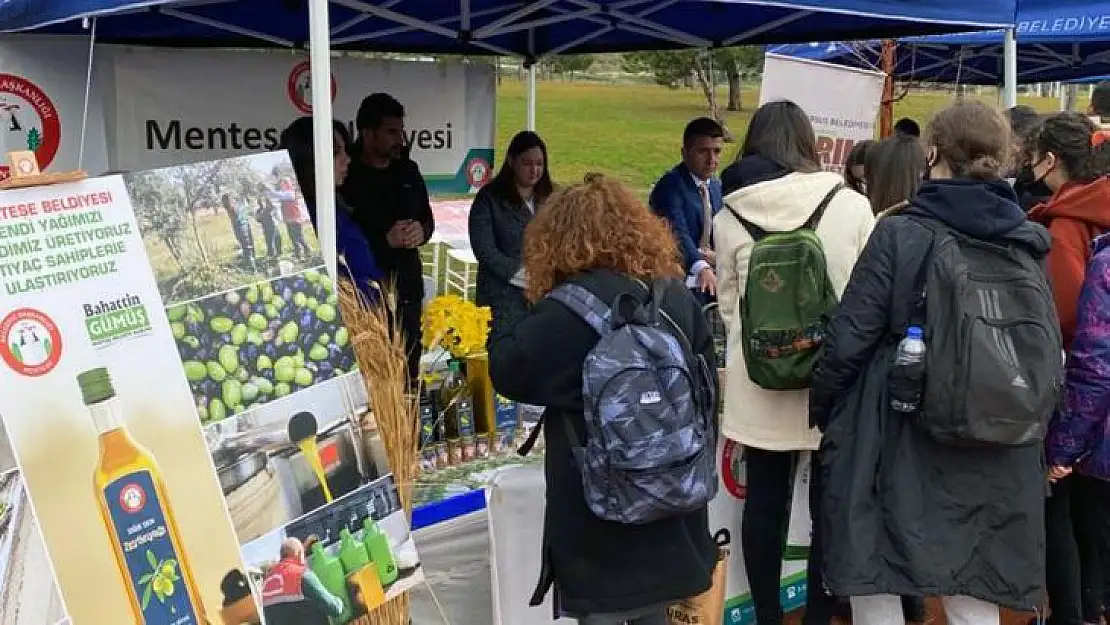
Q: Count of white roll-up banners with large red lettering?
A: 1